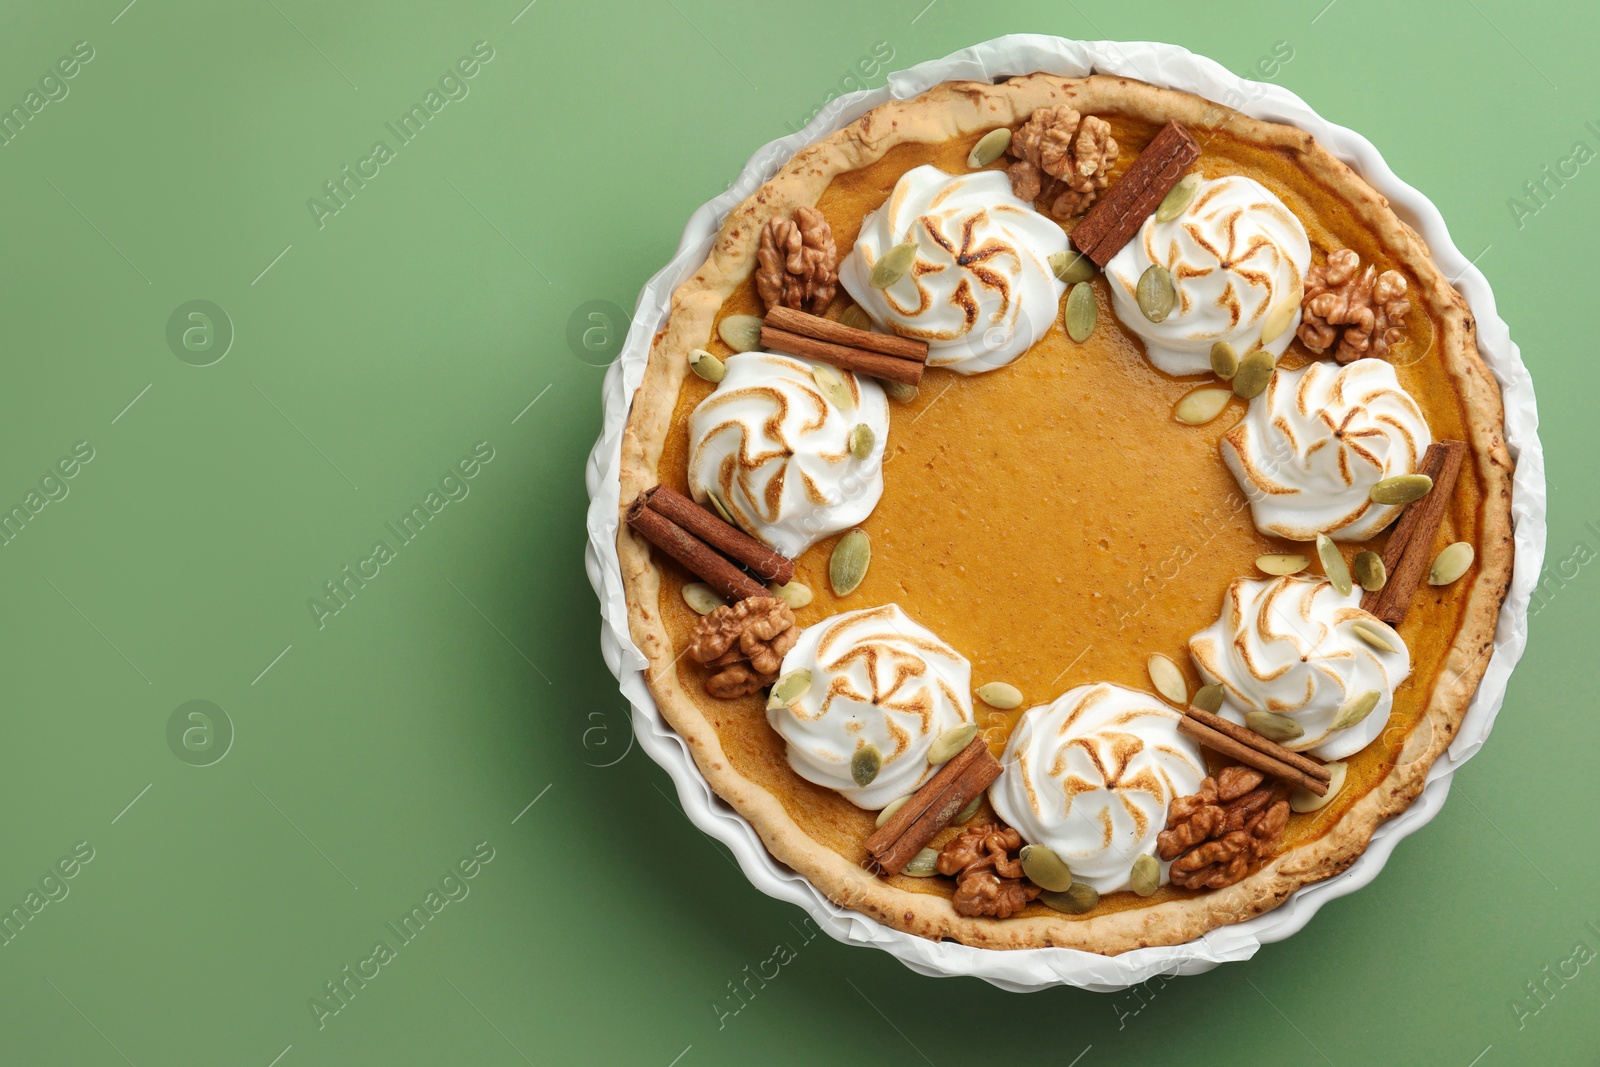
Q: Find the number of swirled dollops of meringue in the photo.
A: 7